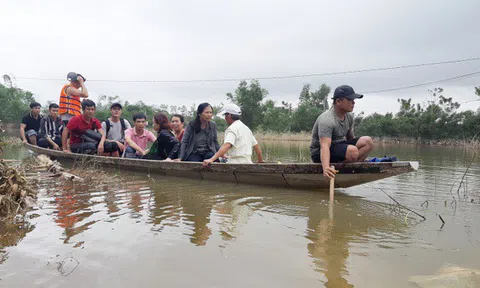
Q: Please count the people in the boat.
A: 11